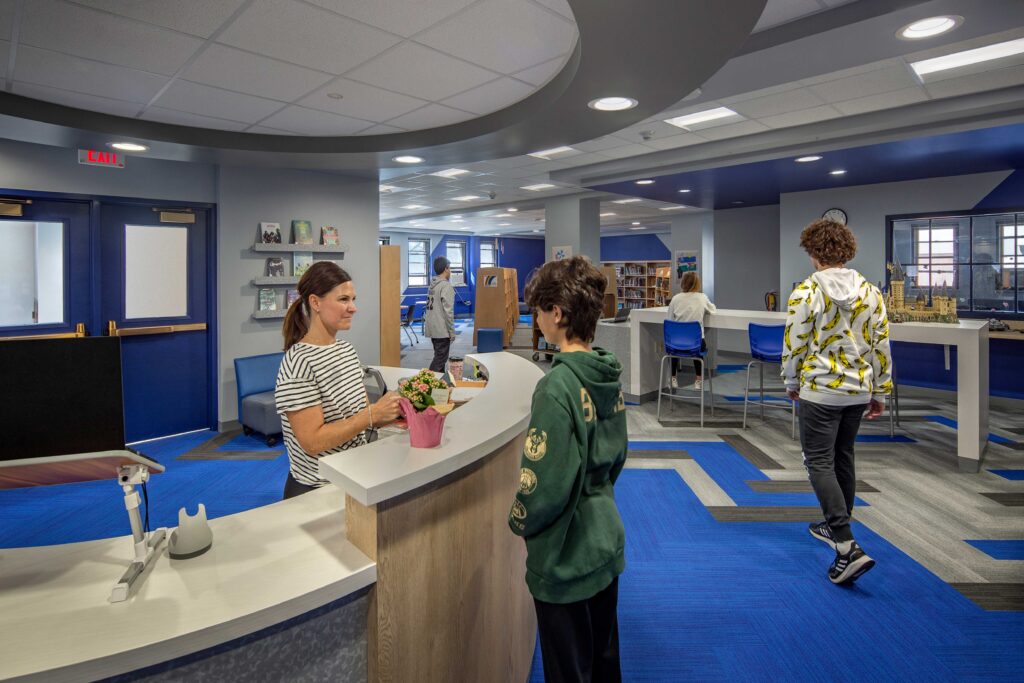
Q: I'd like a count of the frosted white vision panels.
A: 2